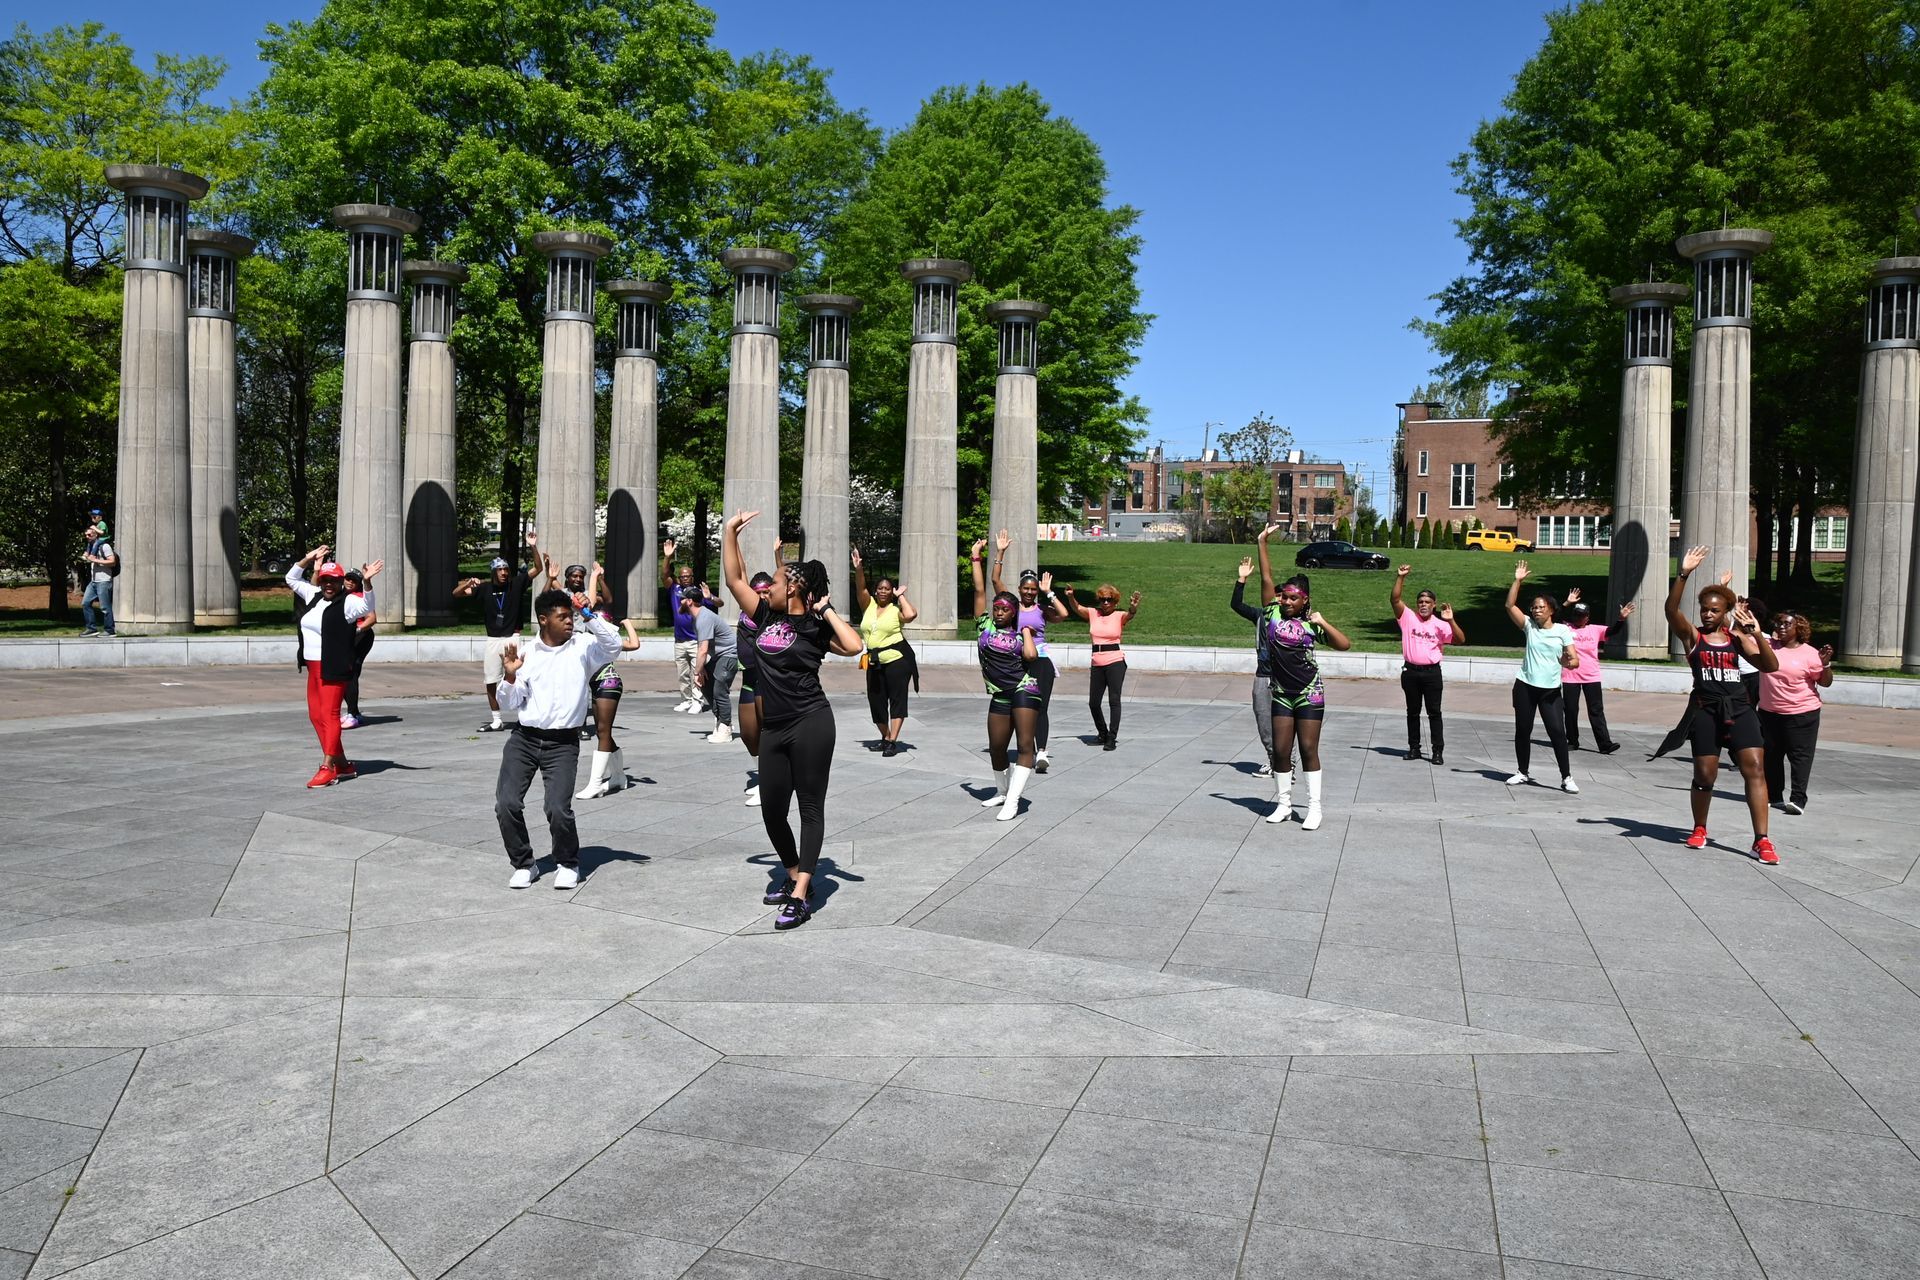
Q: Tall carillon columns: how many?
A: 13